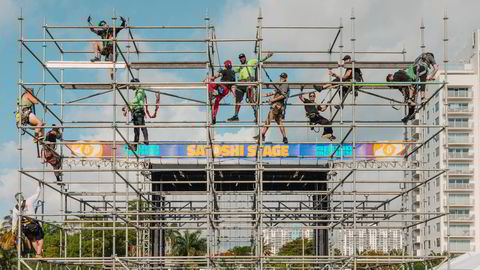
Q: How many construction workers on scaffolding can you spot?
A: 12